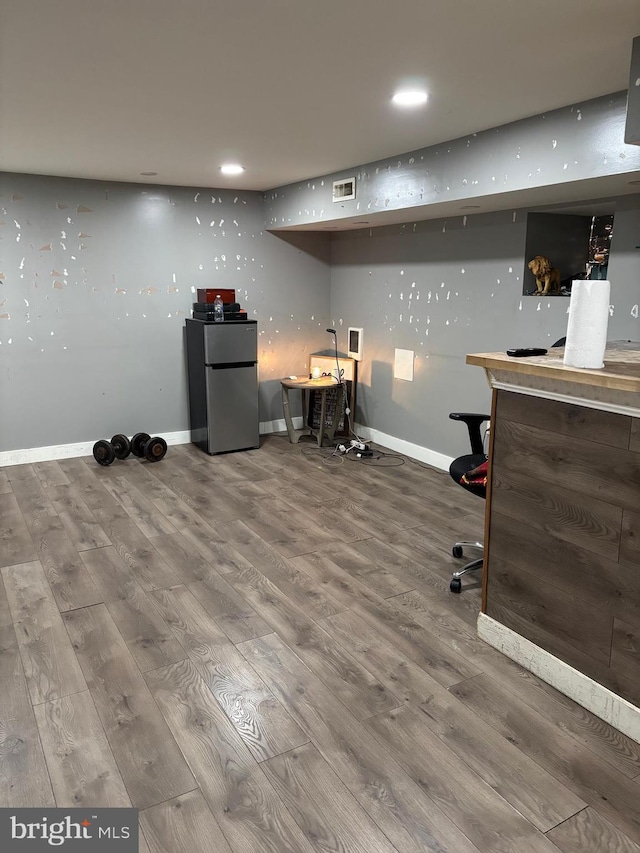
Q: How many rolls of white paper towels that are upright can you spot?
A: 1